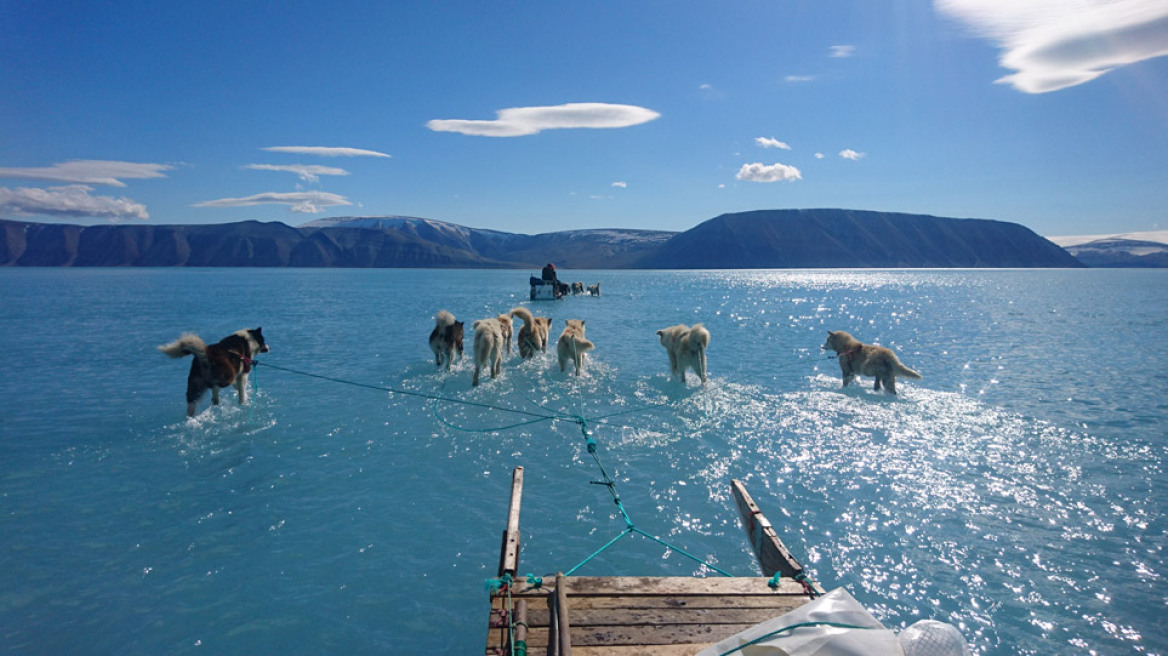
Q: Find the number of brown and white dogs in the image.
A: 2